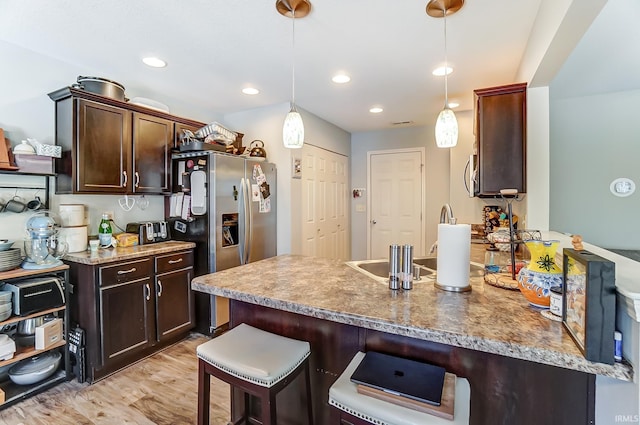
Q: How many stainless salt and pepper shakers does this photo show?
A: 2